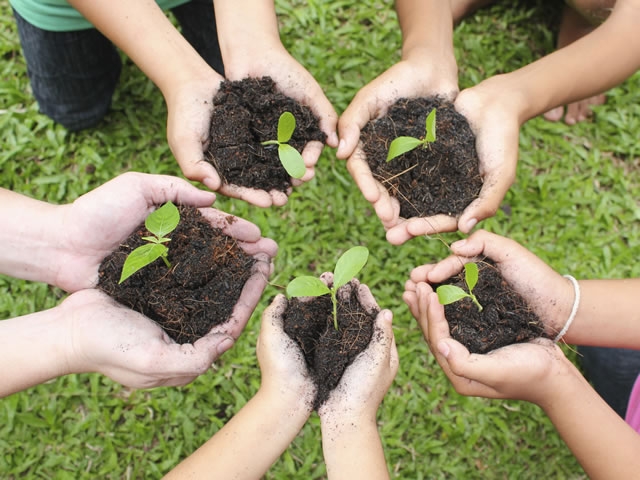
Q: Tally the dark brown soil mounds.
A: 5